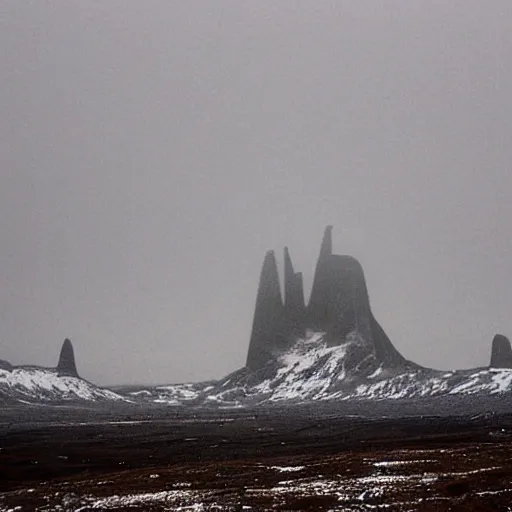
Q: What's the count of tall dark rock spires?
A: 5